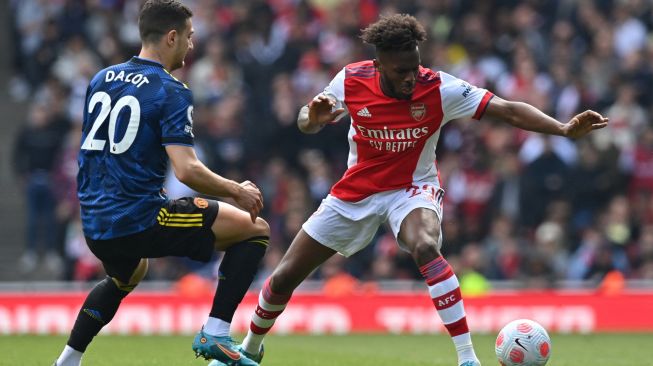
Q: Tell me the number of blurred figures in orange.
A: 3